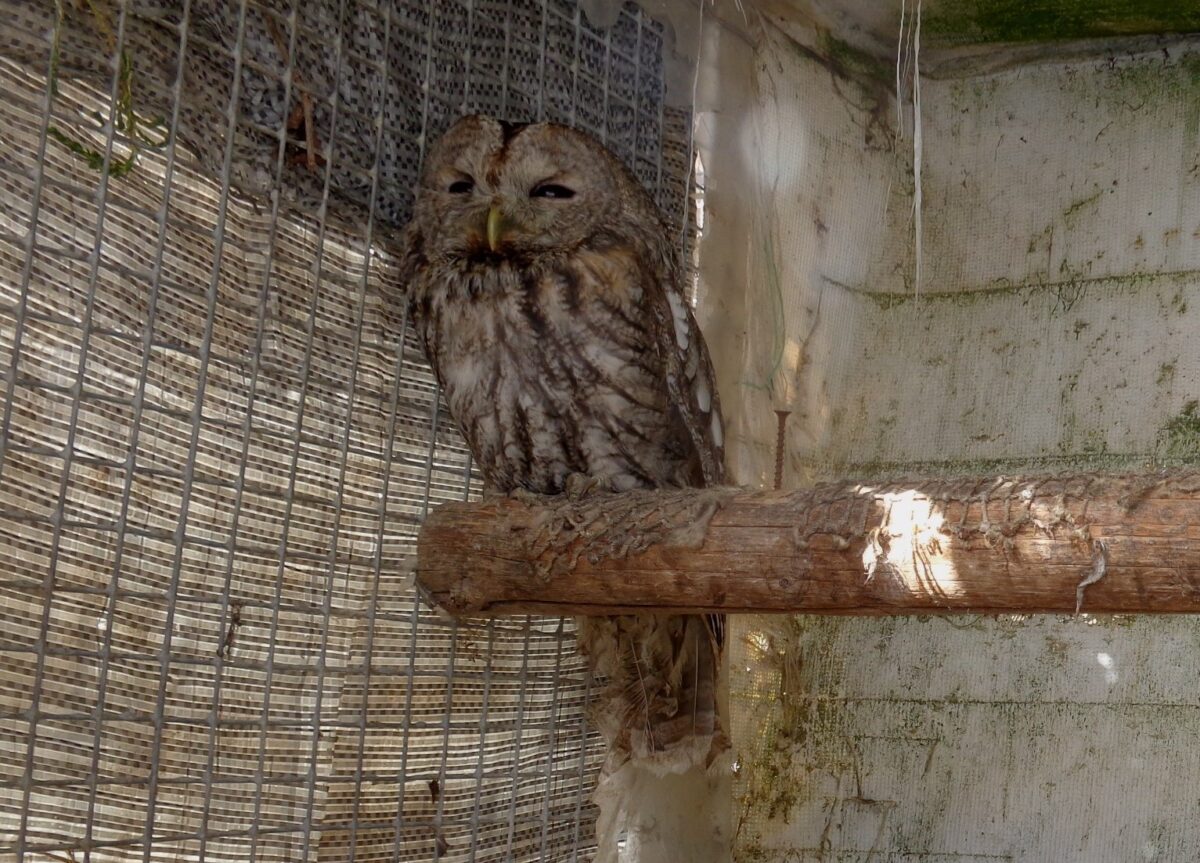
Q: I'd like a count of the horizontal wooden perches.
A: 1